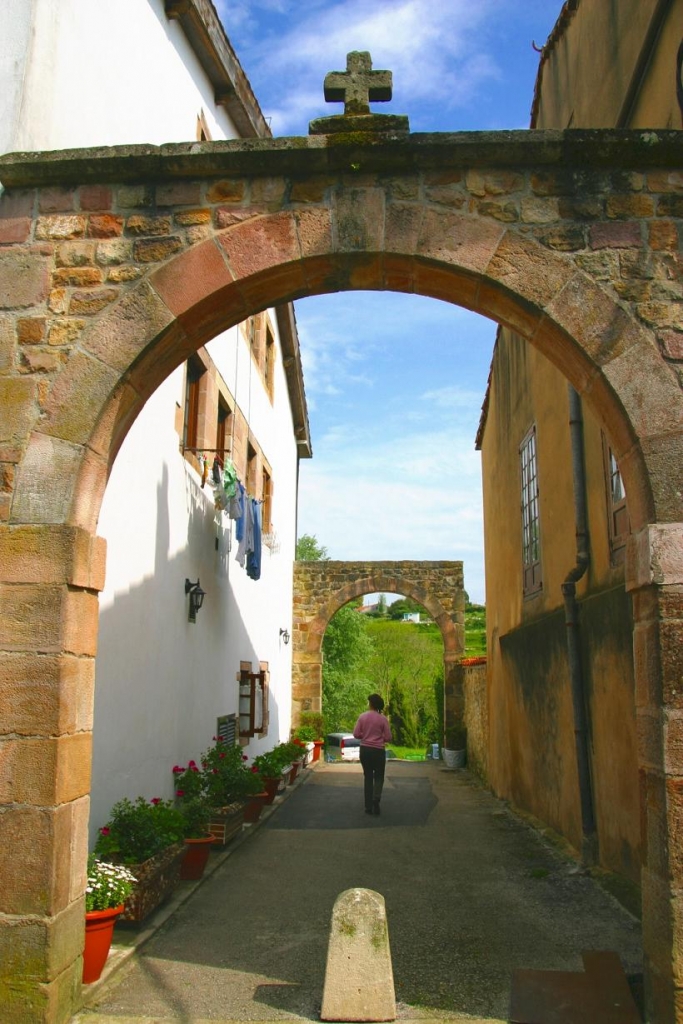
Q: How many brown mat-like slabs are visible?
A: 1